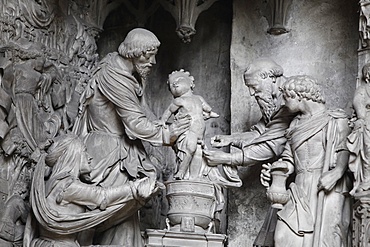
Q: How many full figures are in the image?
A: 5